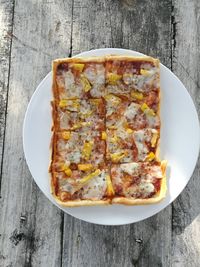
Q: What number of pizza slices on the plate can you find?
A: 8